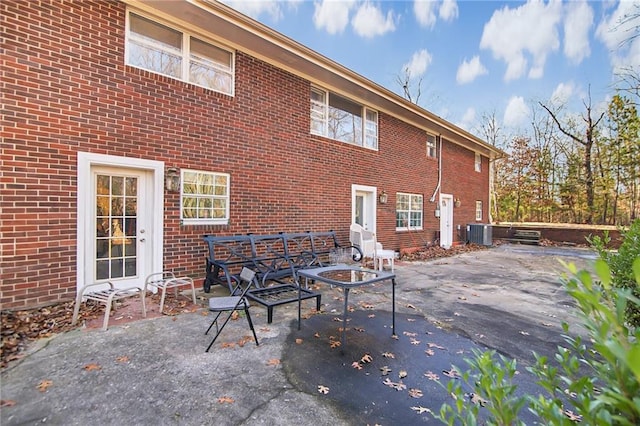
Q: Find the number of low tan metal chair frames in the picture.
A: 2